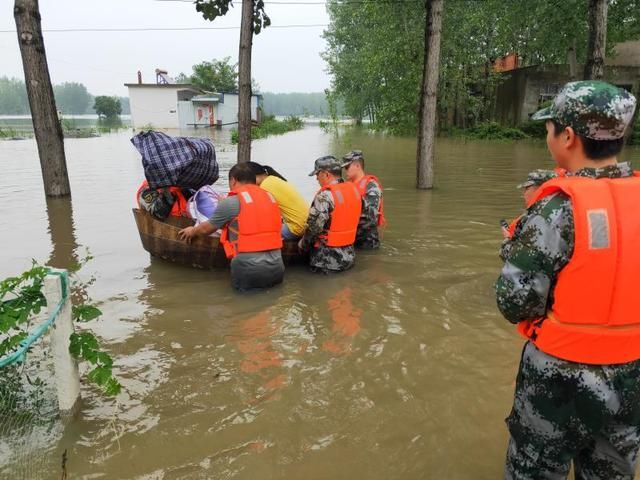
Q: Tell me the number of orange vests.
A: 6